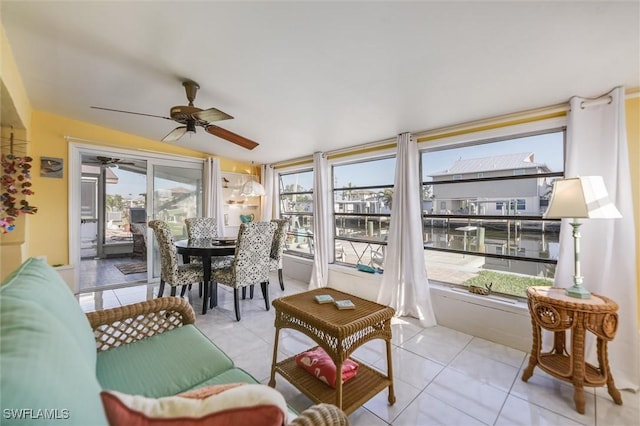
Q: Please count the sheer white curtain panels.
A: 5